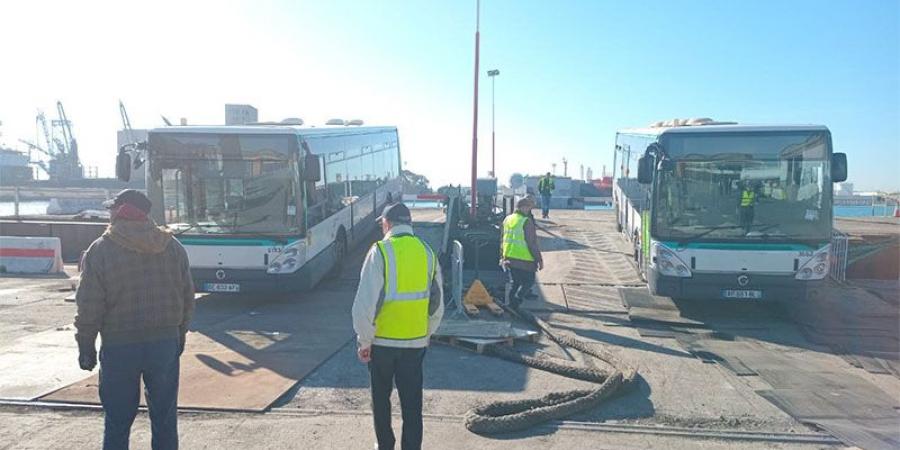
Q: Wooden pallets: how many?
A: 1